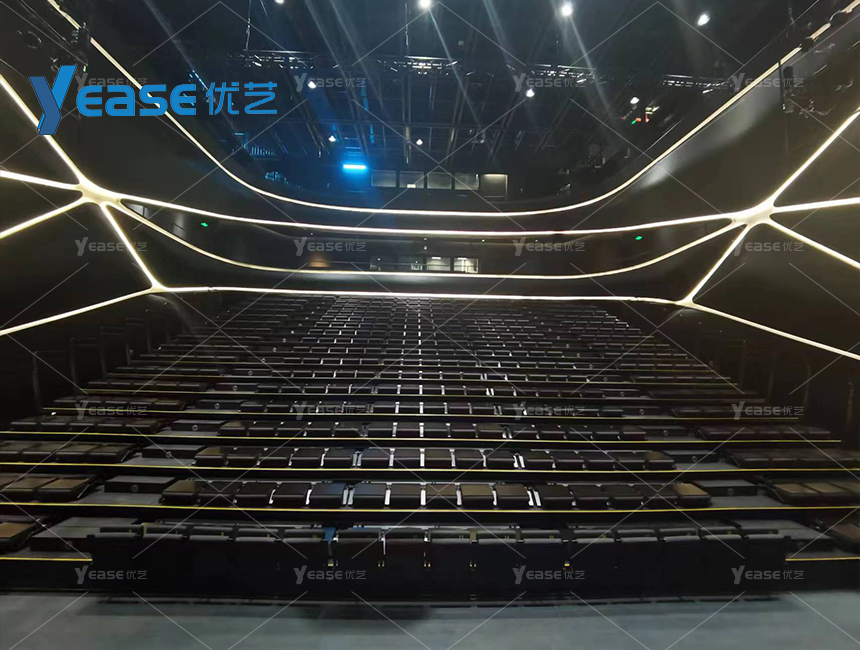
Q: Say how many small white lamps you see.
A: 9